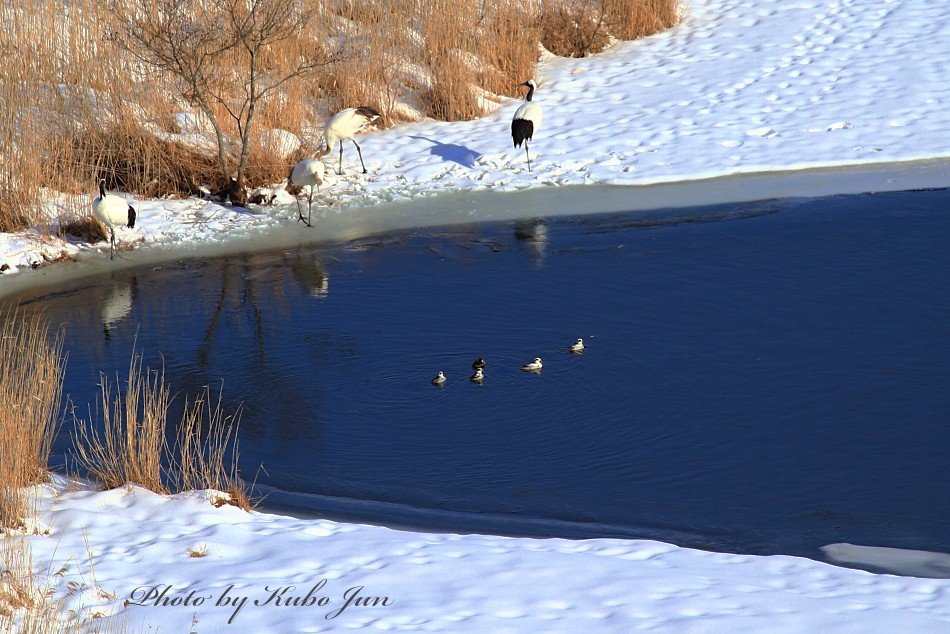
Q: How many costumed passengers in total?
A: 0